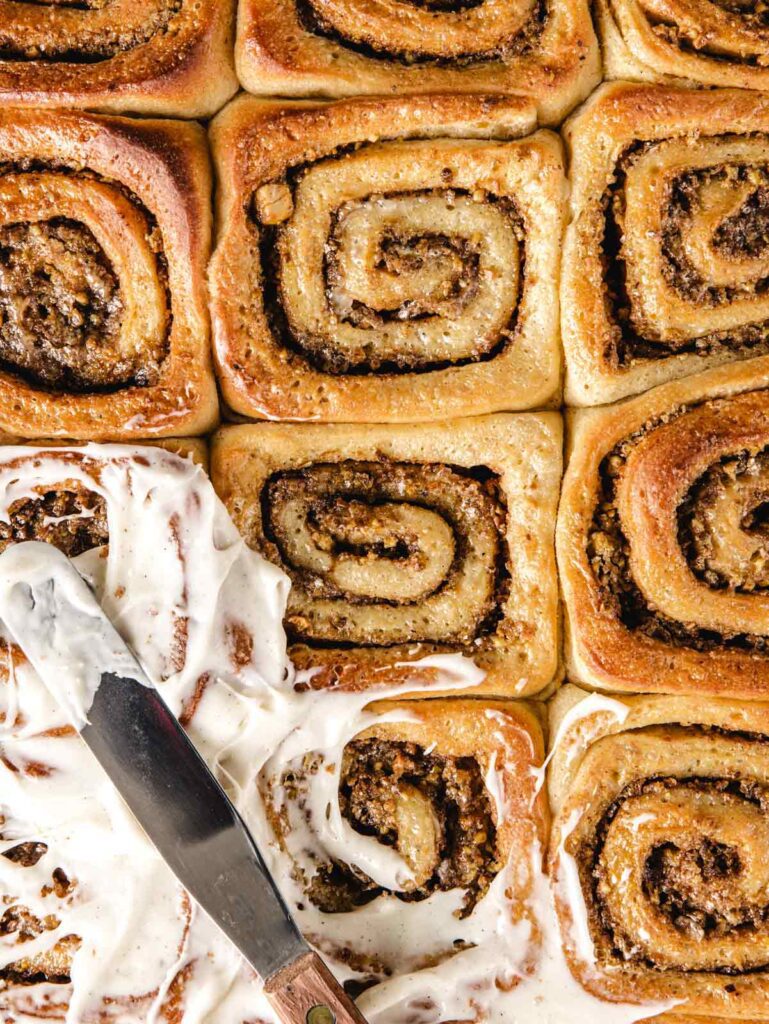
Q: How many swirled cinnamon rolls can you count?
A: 12